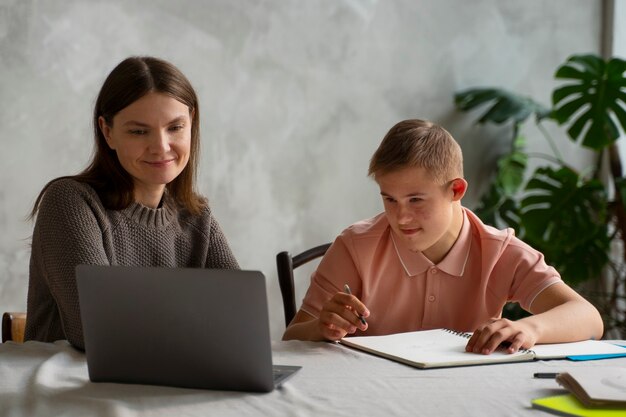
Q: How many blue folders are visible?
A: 1